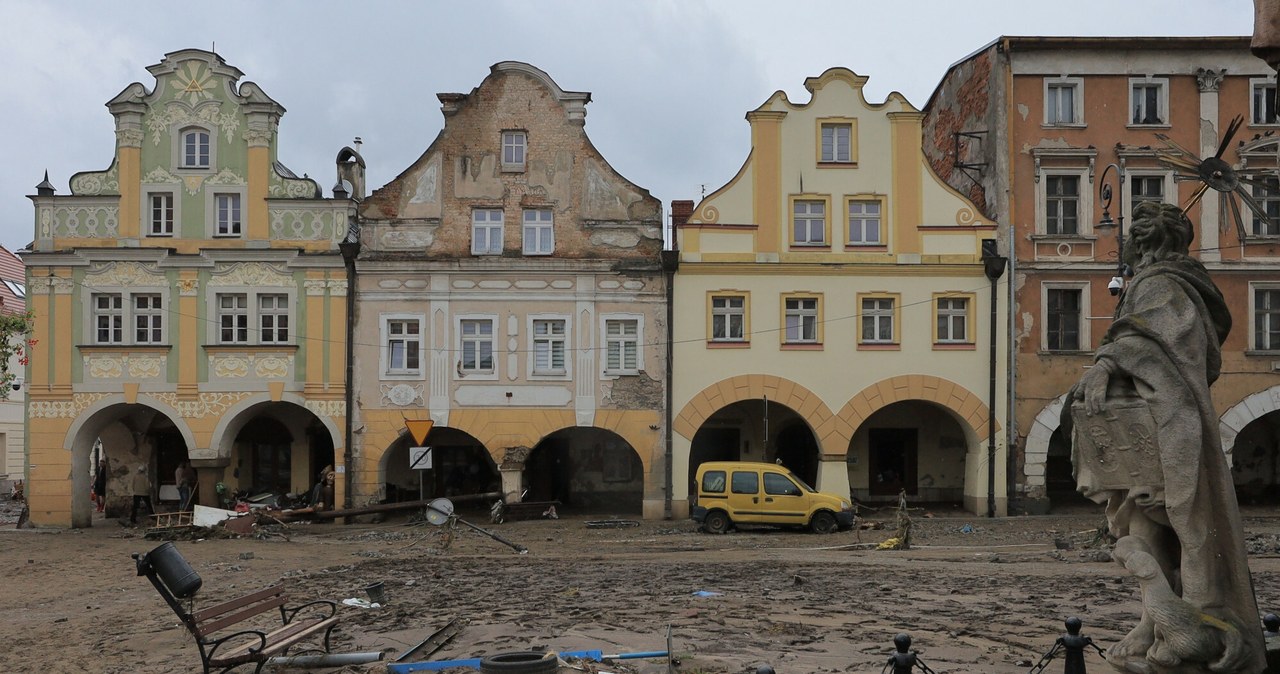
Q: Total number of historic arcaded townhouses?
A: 4